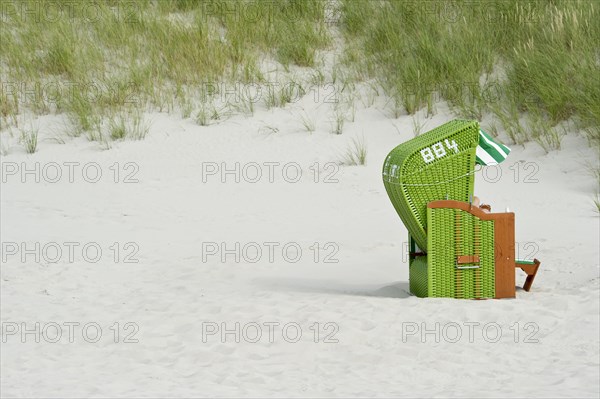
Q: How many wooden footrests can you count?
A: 1